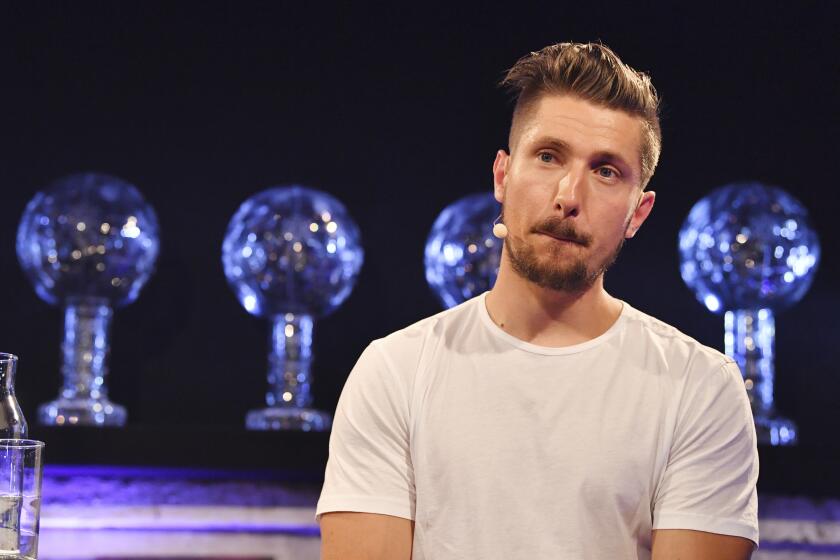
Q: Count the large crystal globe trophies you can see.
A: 4